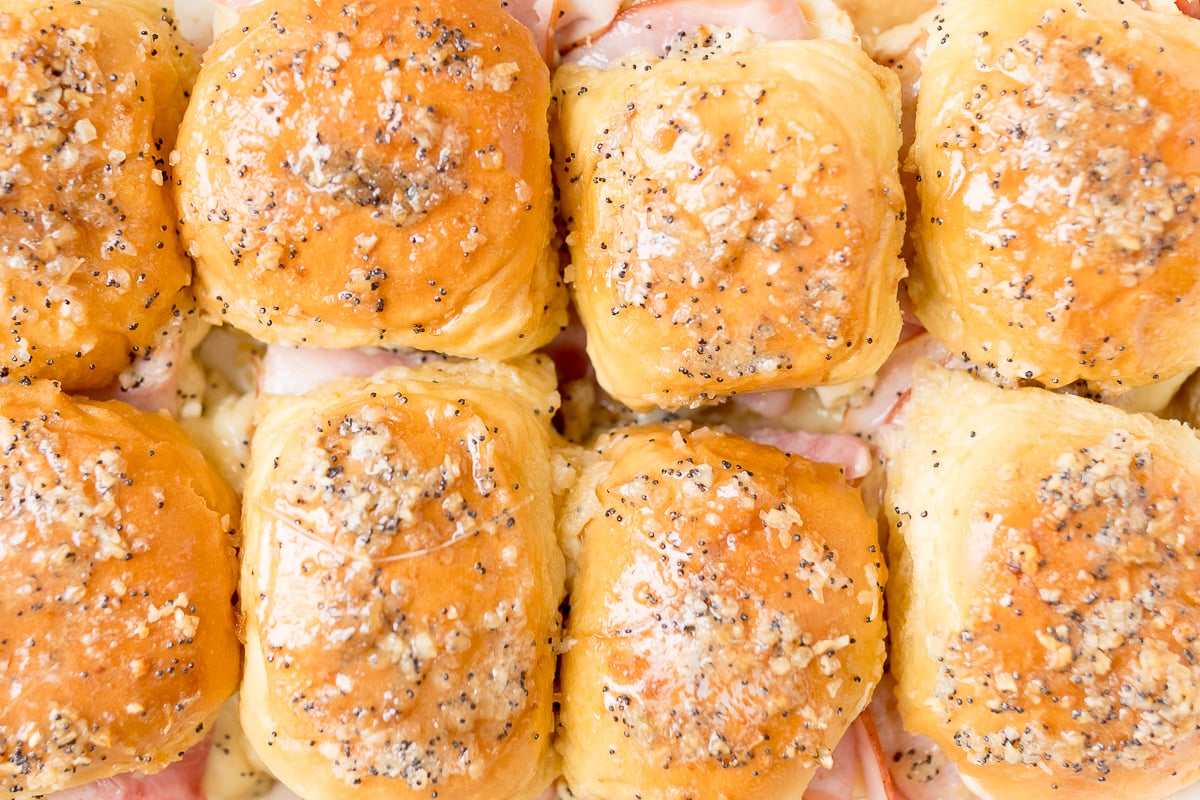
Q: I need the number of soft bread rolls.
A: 8